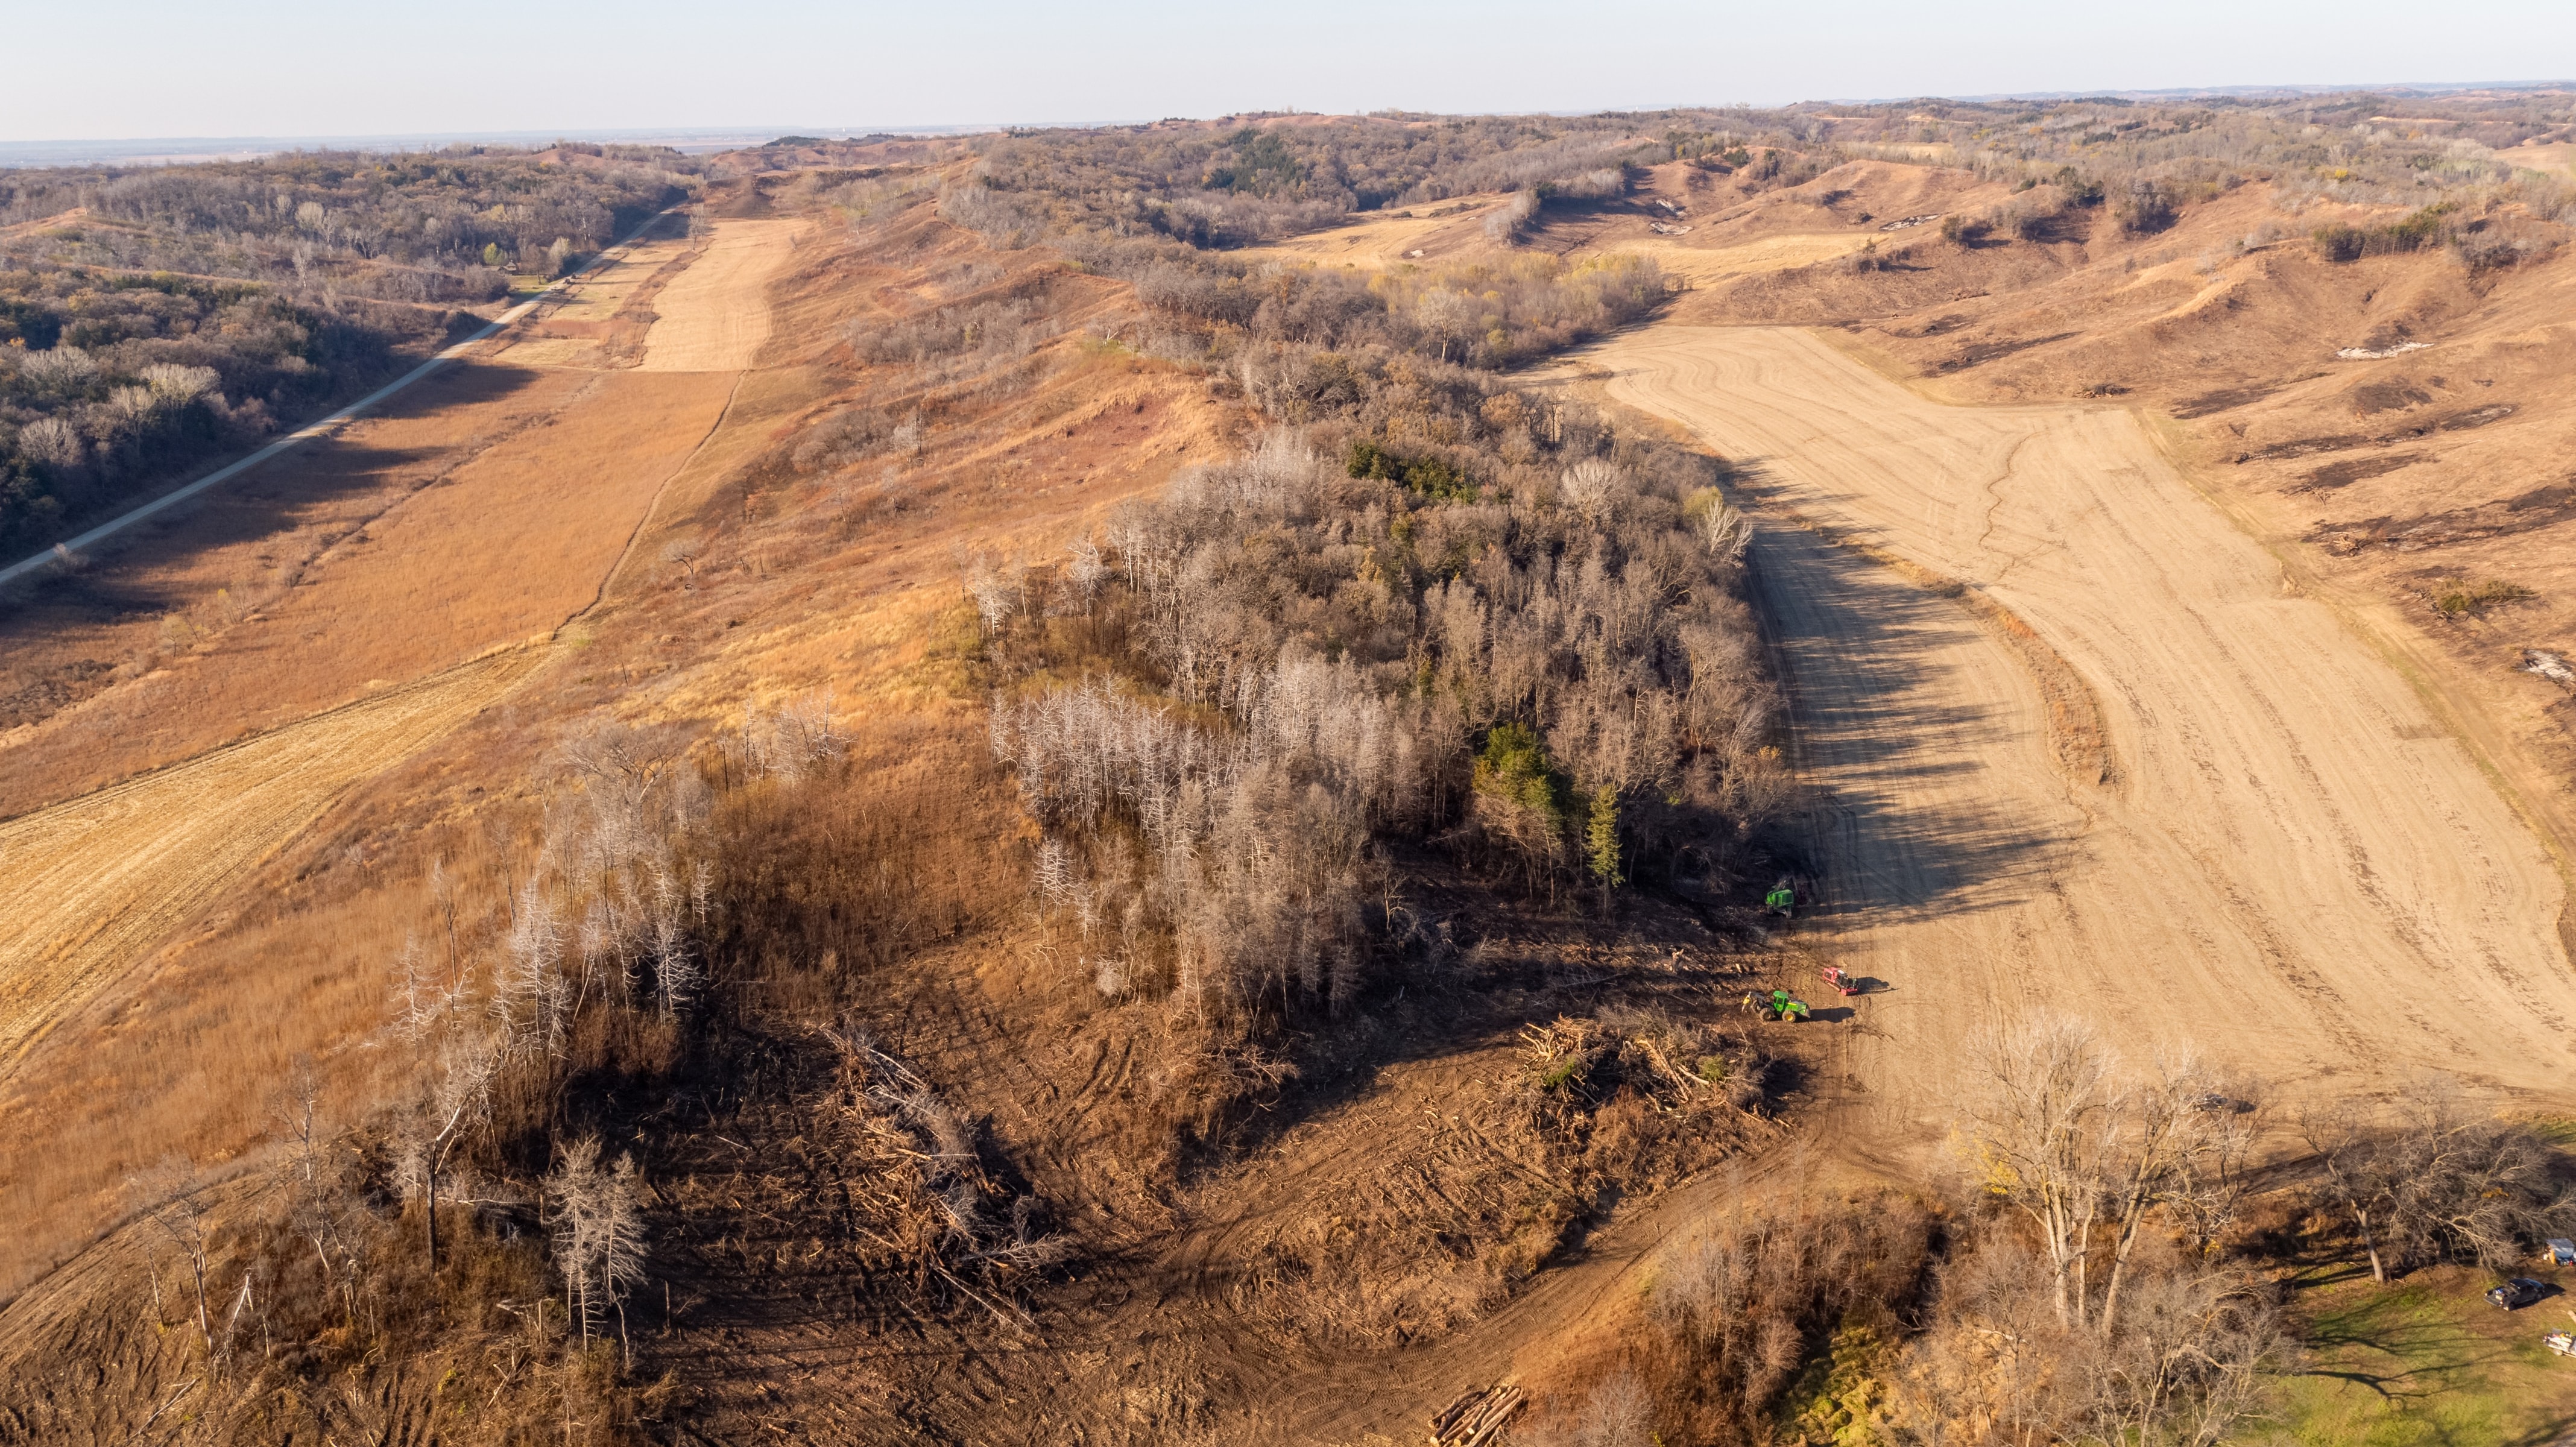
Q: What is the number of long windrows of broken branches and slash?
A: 2